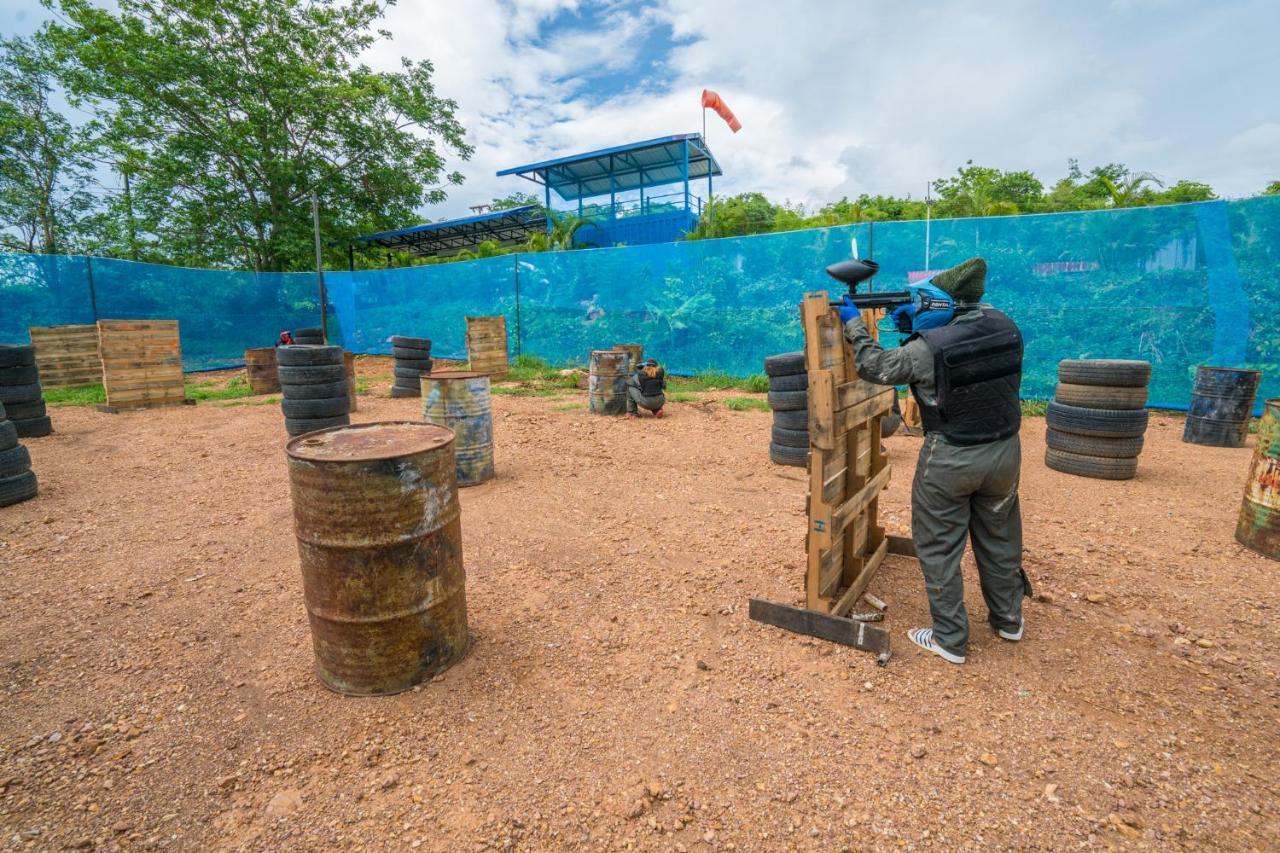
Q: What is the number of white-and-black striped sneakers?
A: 2